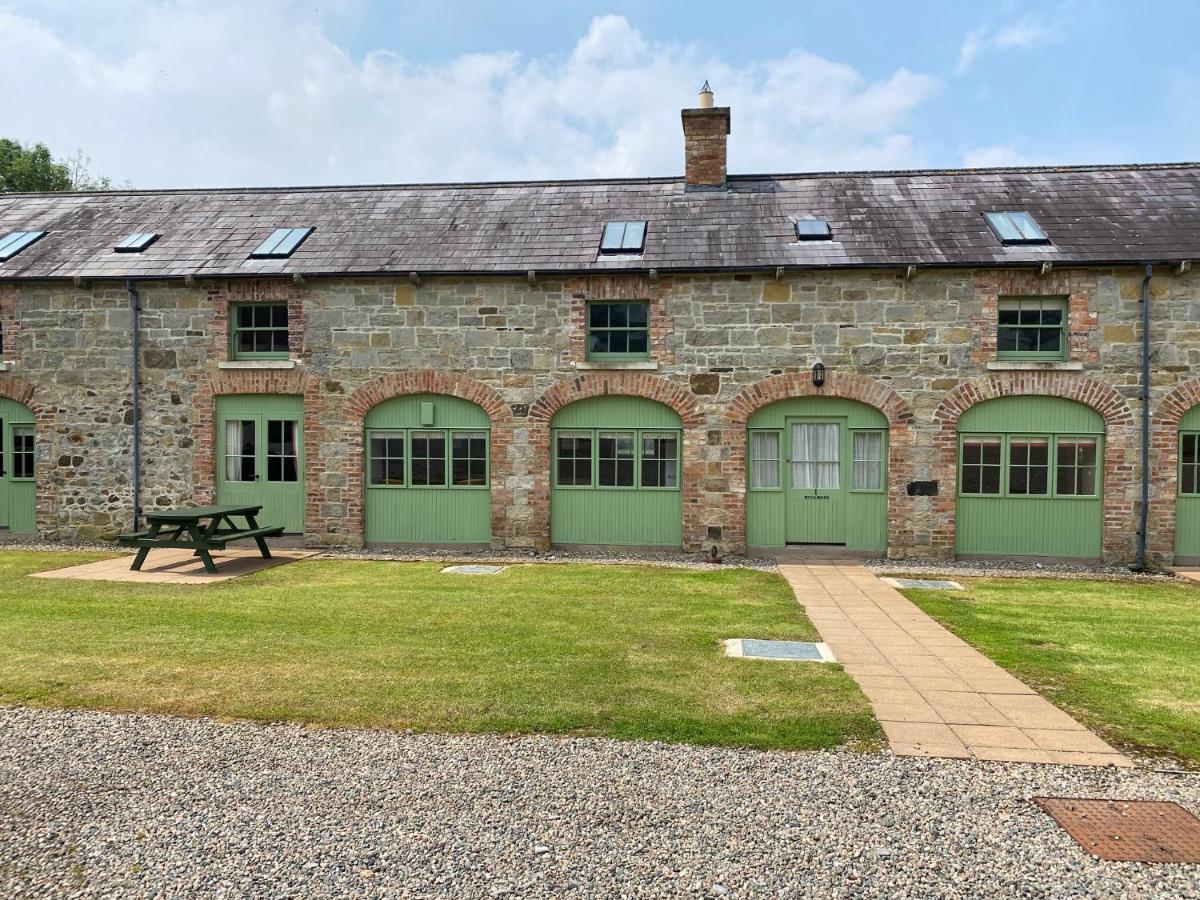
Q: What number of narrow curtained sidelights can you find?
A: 2